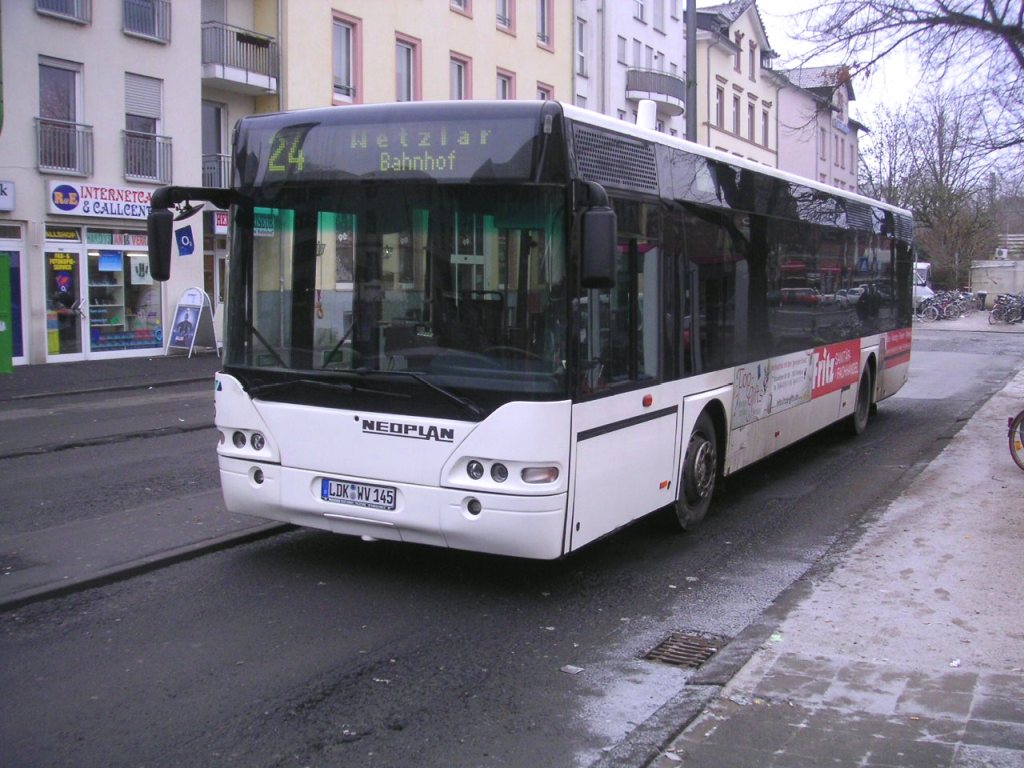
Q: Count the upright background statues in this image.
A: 0